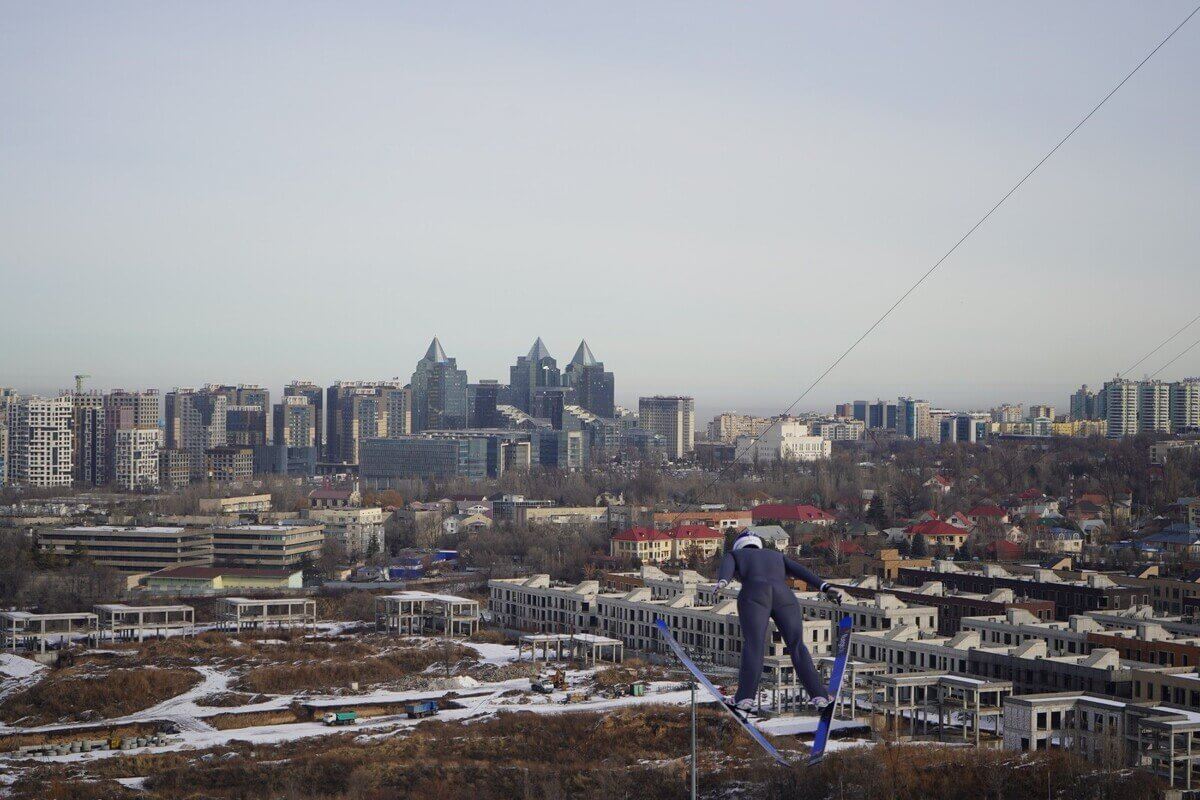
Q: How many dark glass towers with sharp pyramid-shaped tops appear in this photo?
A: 3